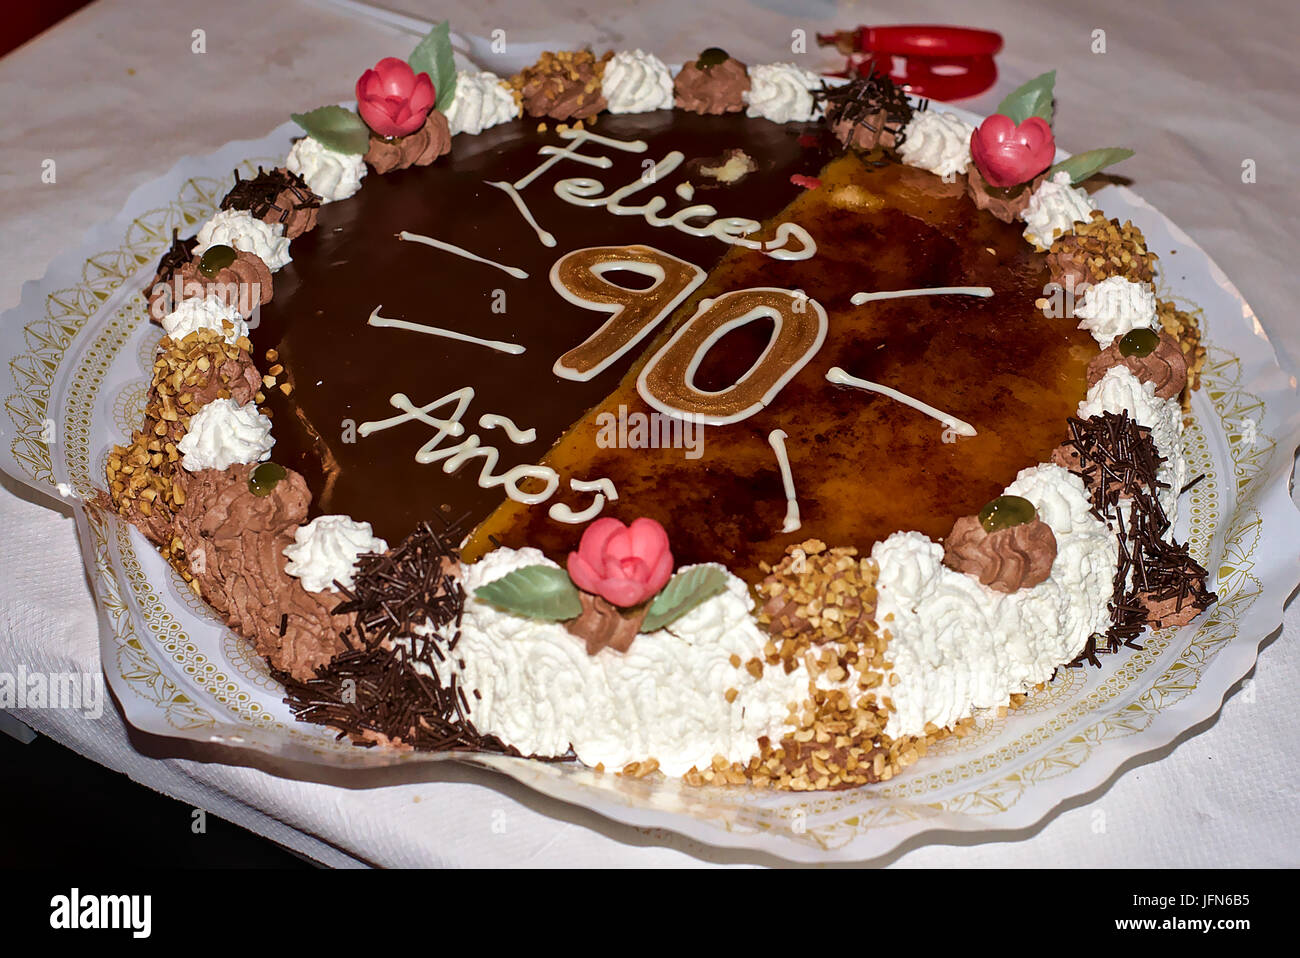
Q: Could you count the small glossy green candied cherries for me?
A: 5